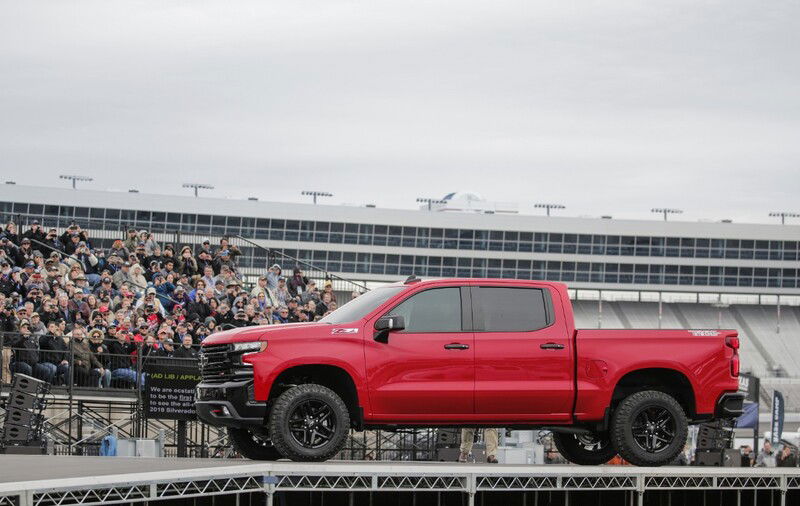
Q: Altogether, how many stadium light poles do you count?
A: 7